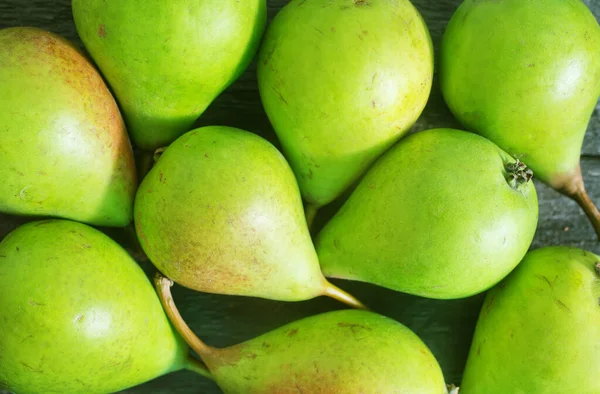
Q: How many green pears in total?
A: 9